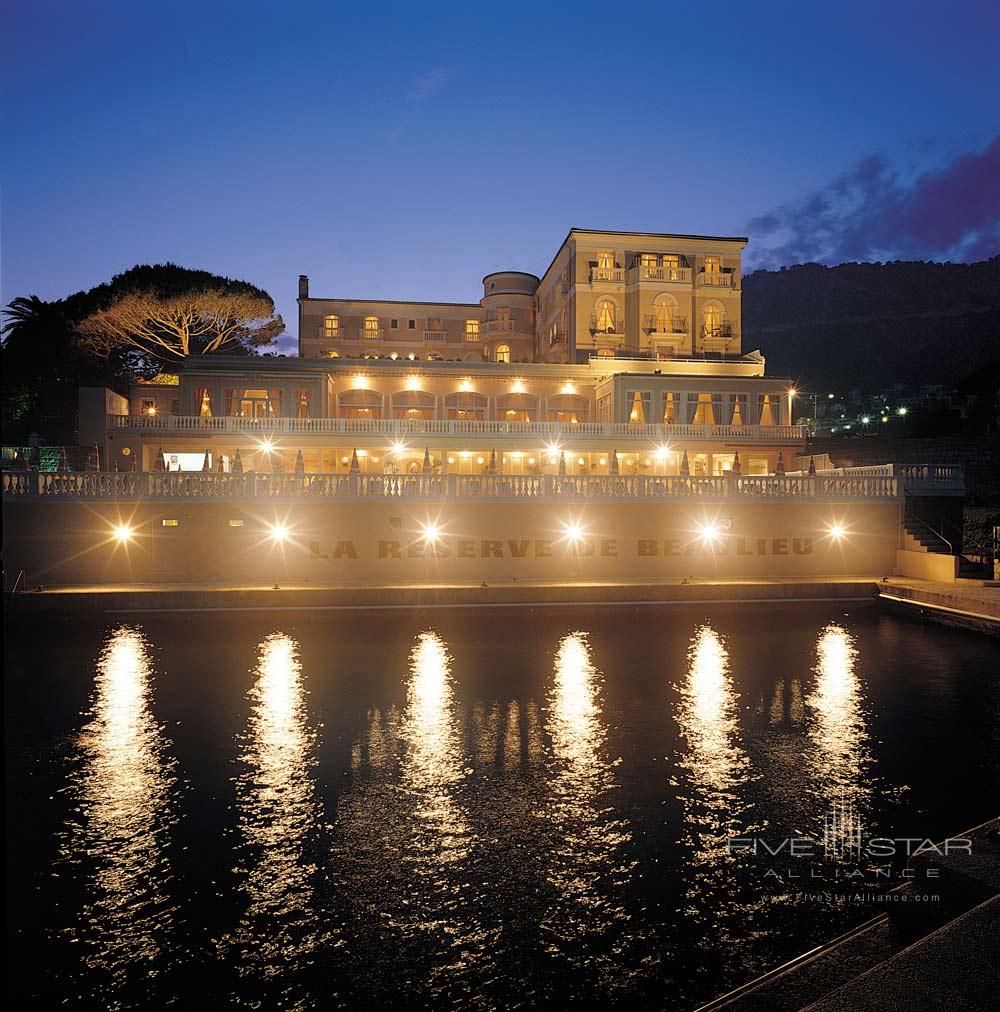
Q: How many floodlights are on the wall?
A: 6